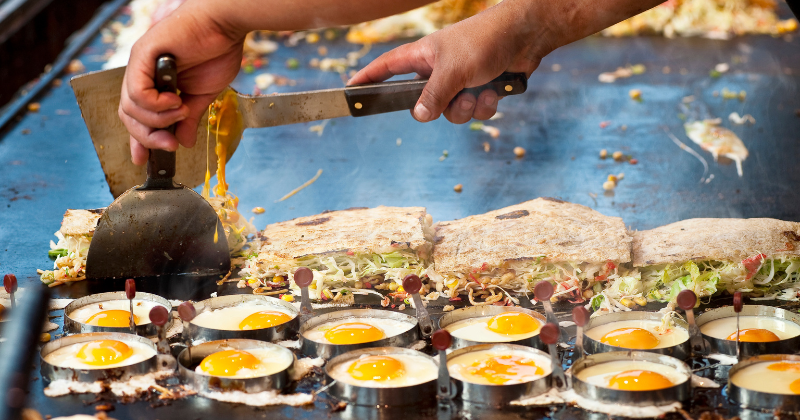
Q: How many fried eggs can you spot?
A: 12